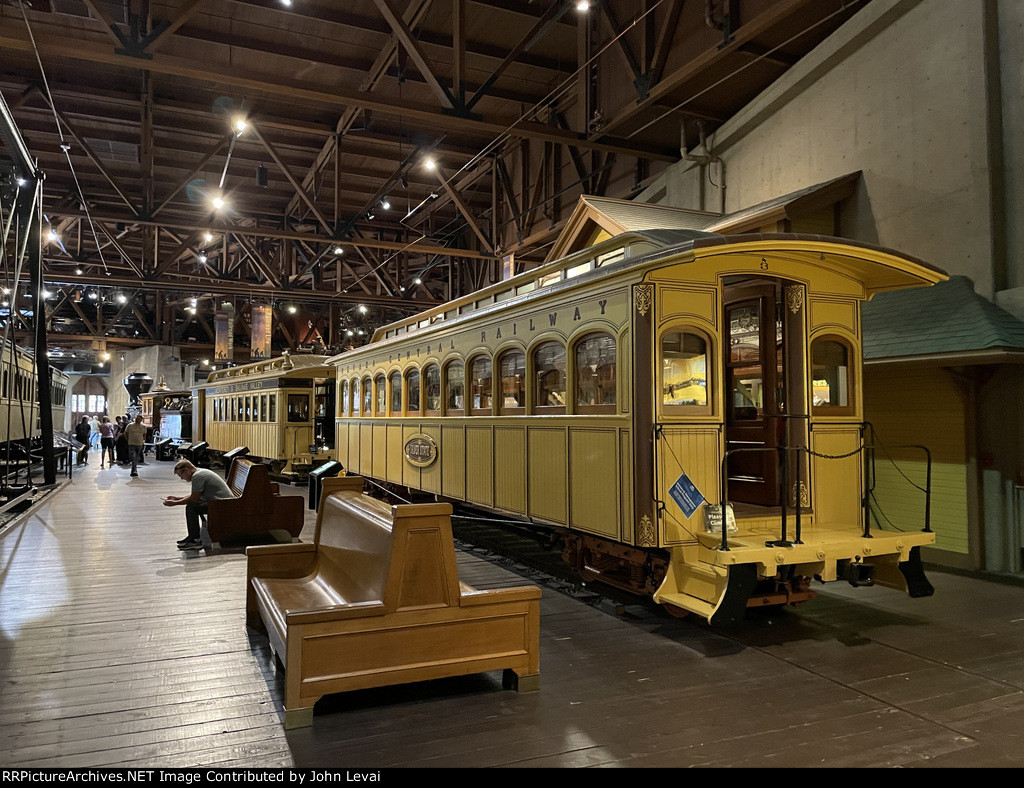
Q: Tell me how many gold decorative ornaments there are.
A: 4